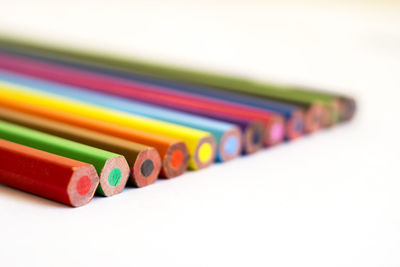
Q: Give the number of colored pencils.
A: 12